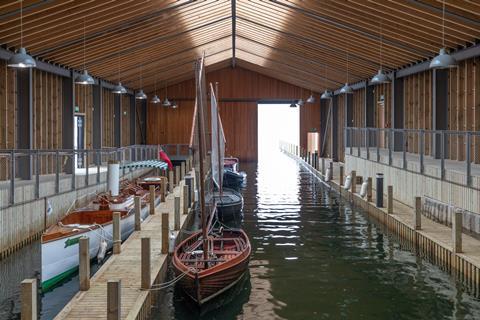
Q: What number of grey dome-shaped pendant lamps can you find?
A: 14